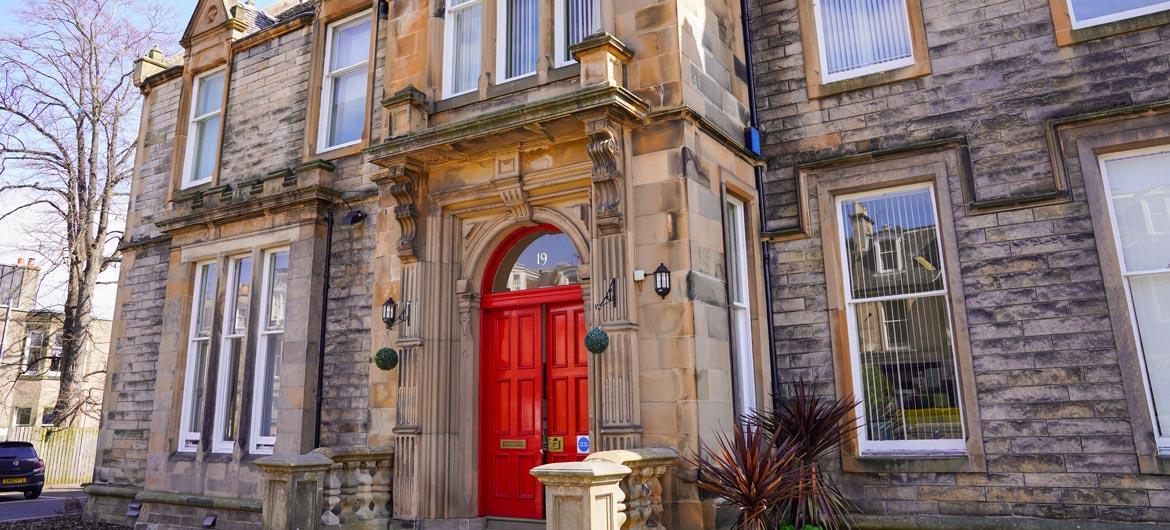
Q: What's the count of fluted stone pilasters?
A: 2